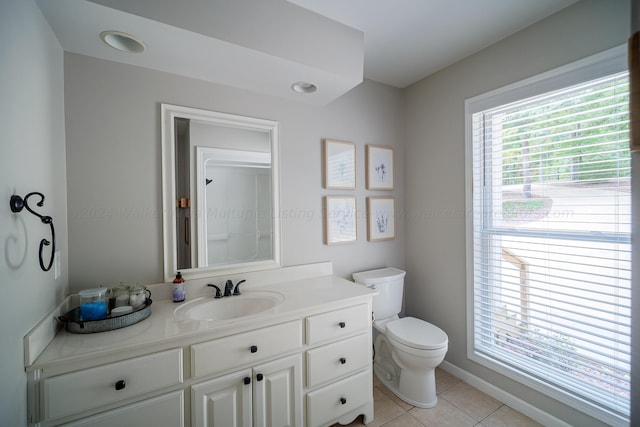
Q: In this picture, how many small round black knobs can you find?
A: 7